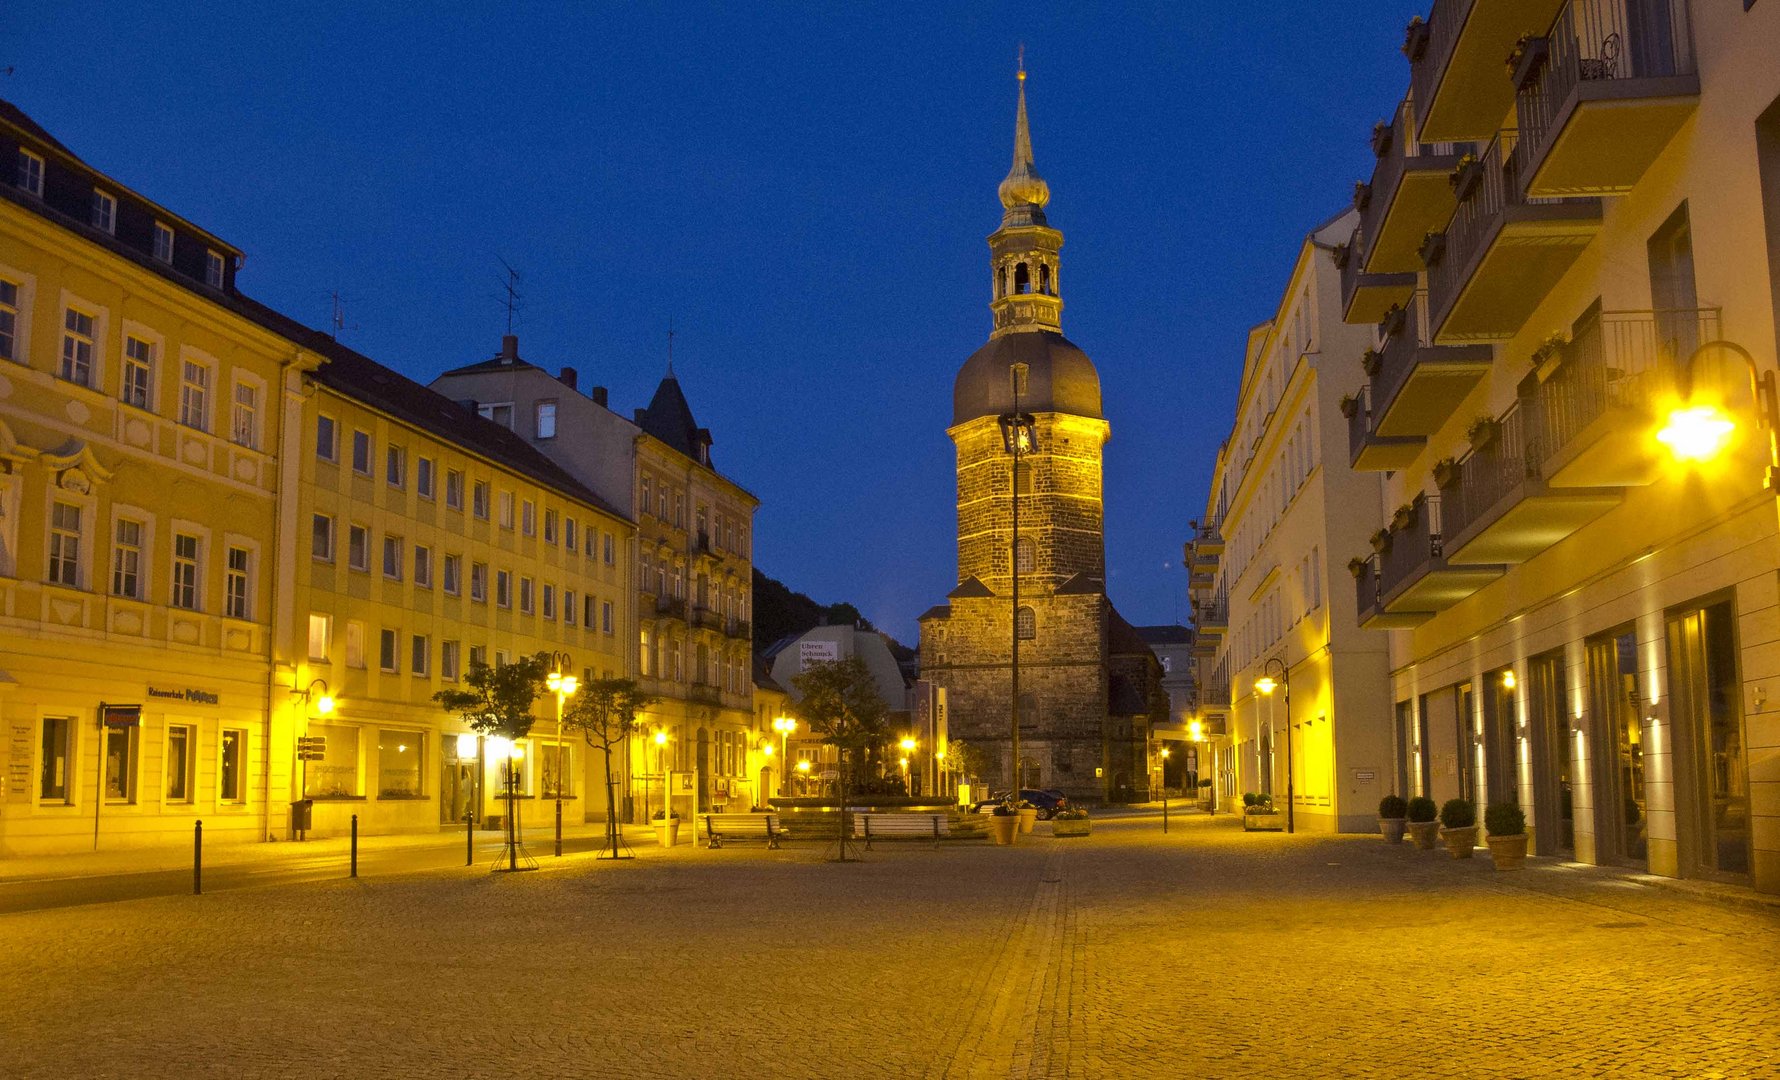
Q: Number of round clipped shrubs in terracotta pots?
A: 4